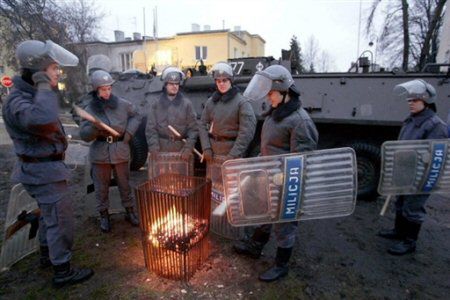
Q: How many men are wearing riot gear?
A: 6